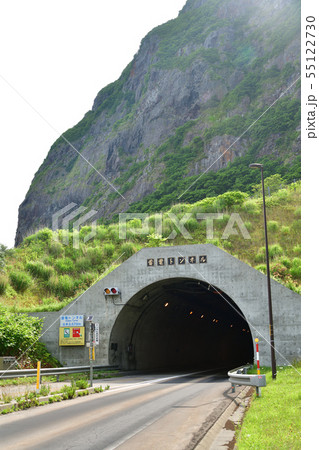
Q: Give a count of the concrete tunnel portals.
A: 1